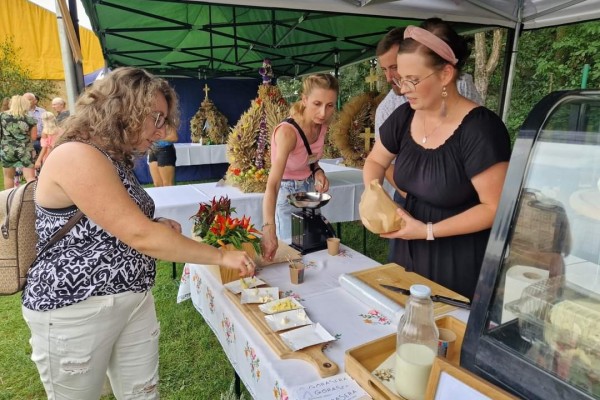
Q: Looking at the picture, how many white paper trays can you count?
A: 5